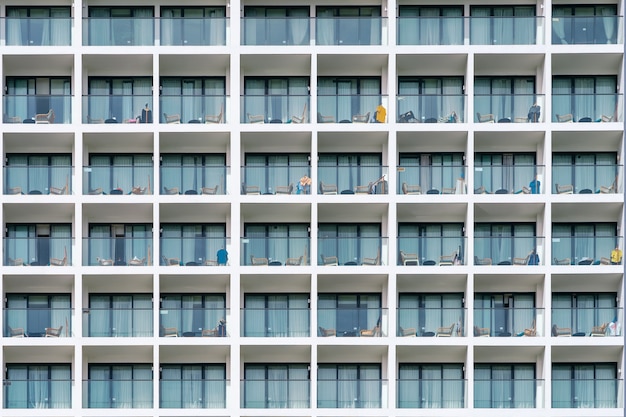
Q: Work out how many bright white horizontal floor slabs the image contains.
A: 6